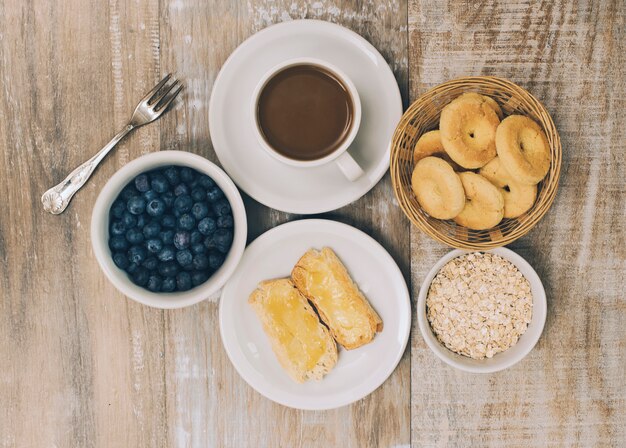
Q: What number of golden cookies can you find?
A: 7